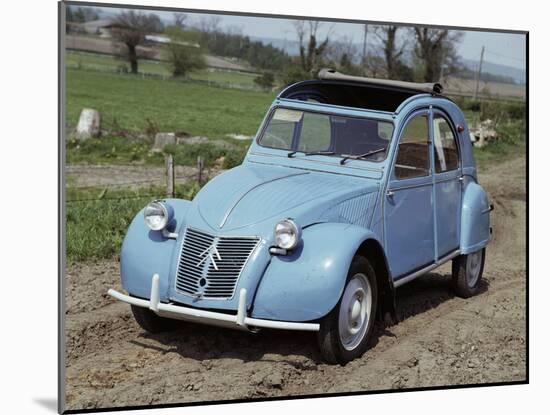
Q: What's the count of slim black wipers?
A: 2